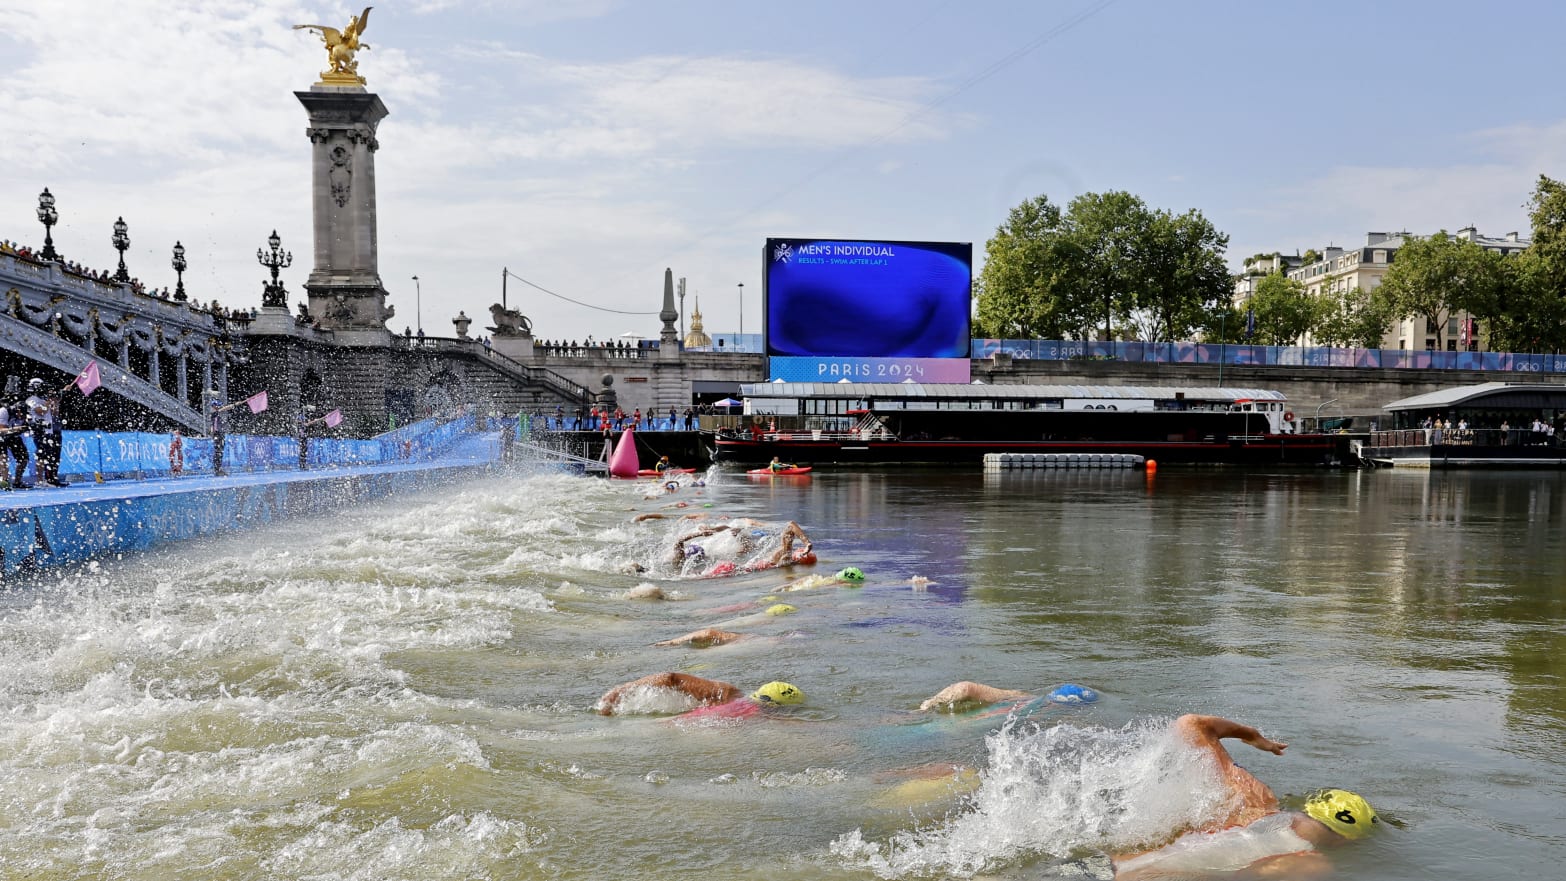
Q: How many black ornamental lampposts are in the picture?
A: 4